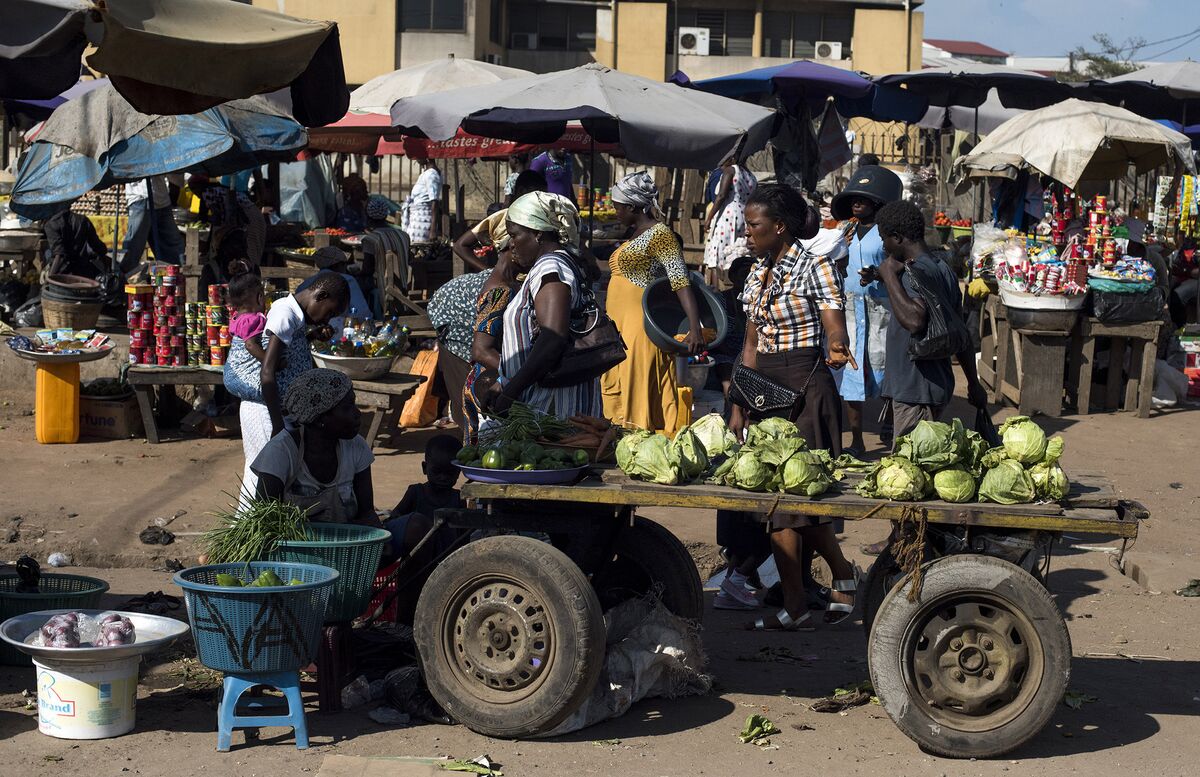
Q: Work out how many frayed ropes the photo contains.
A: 1